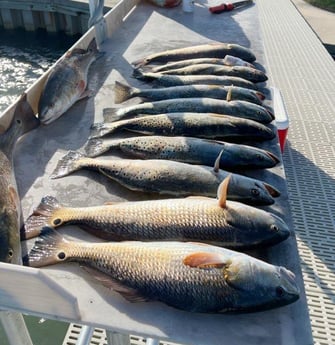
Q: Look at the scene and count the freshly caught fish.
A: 13